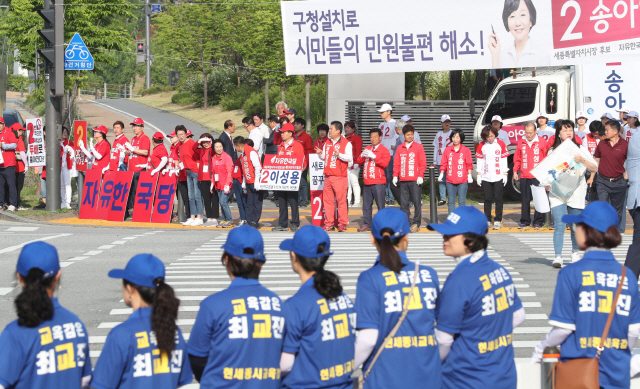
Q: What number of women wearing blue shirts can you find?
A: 7